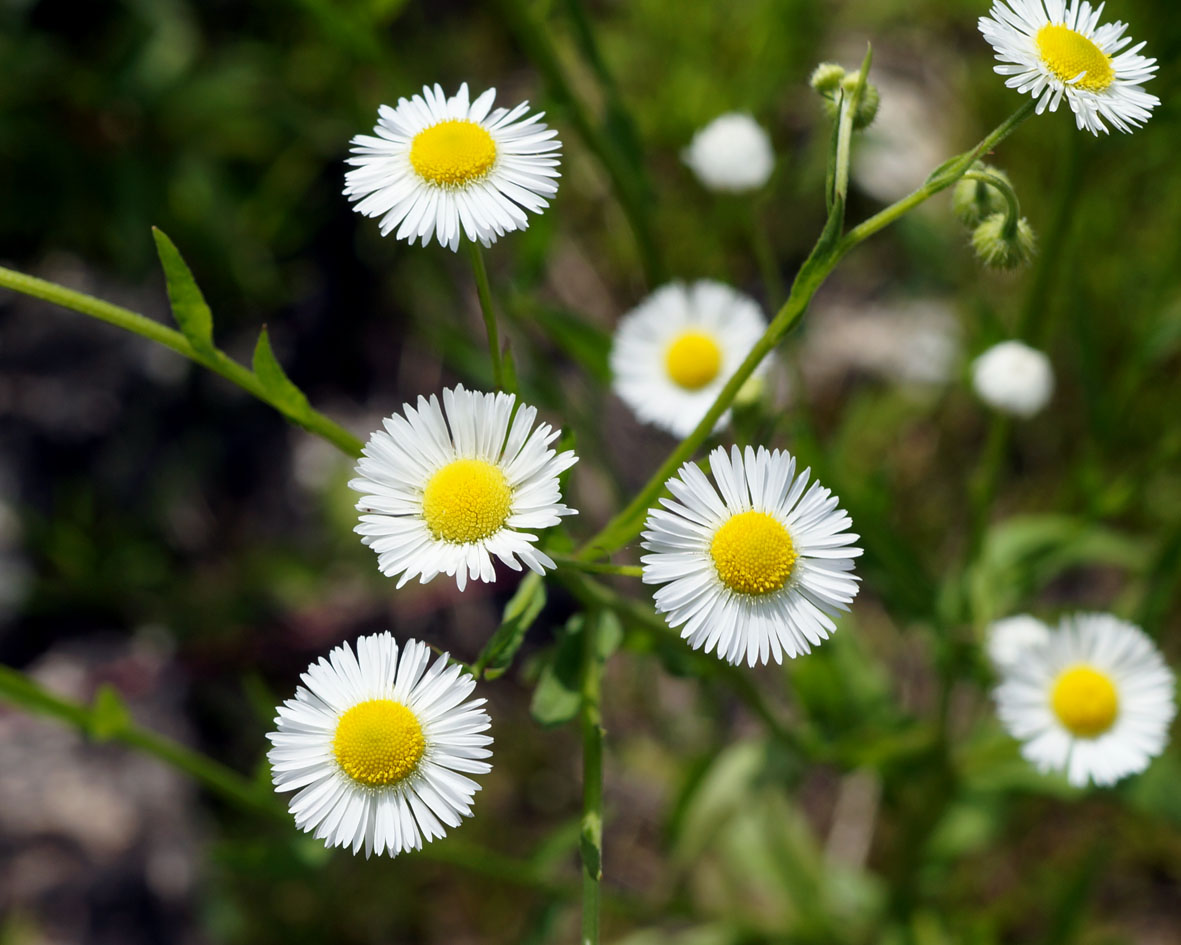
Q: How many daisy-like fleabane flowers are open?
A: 7